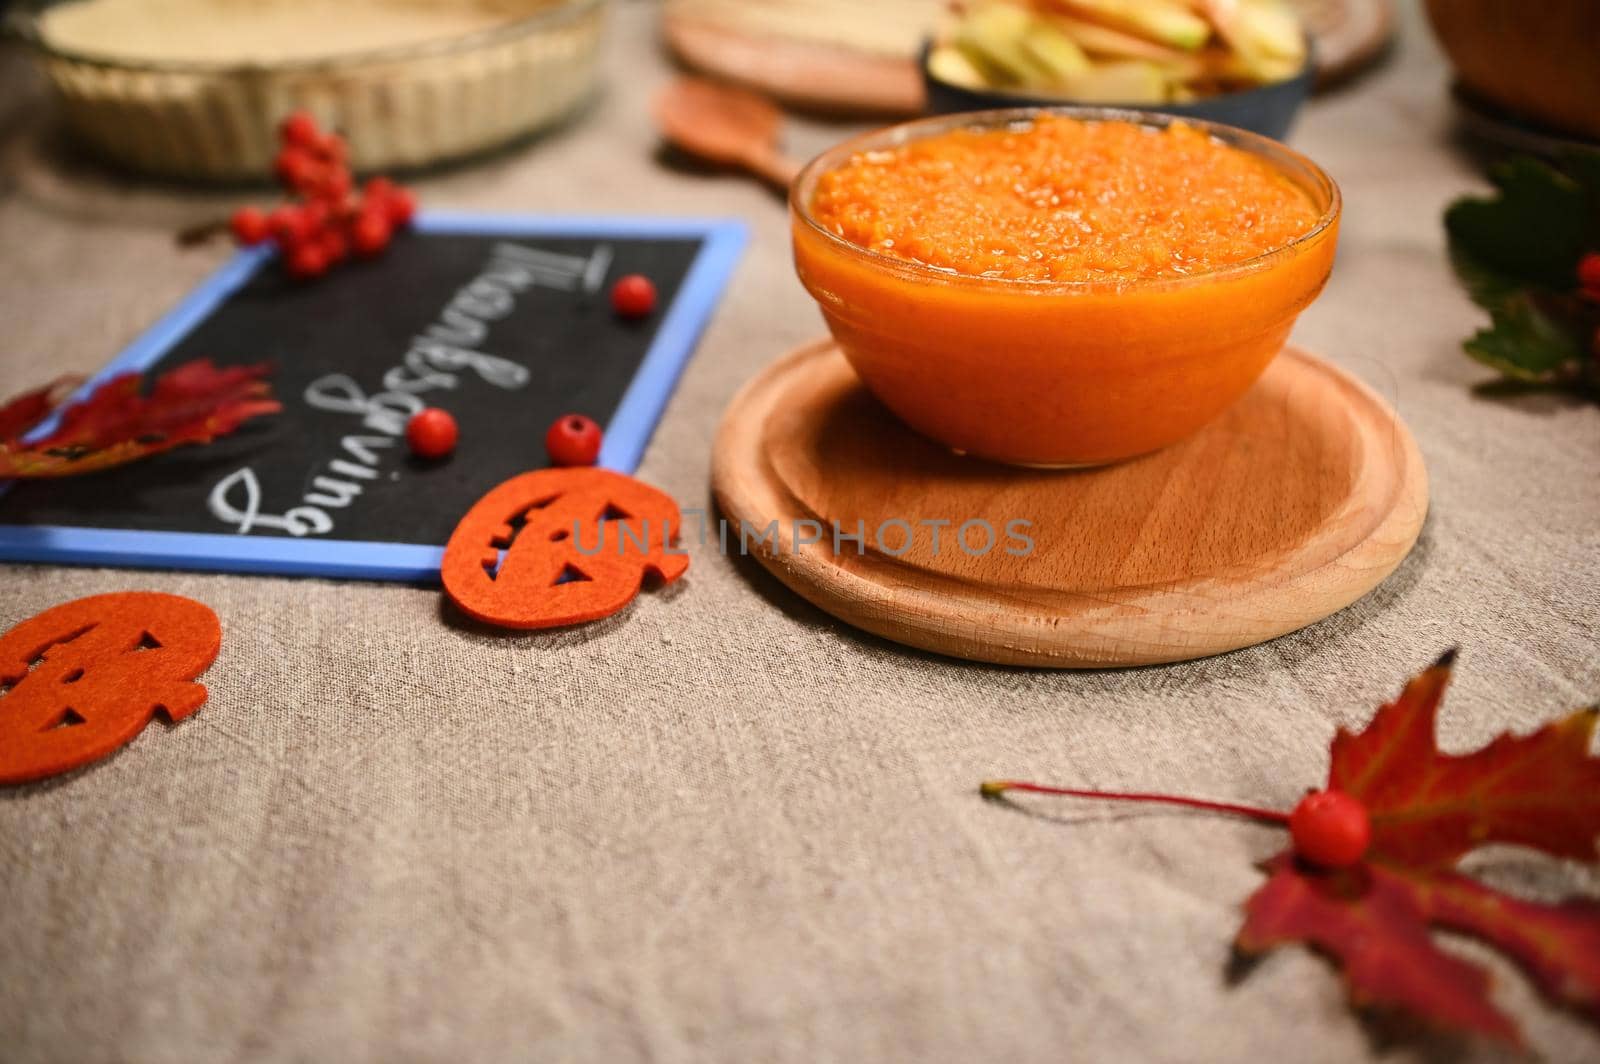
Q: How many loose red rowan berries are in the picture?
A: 4